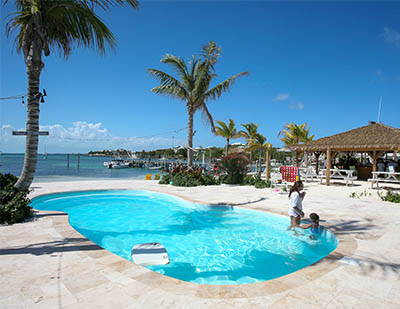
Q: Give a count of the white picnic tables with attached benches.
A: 3